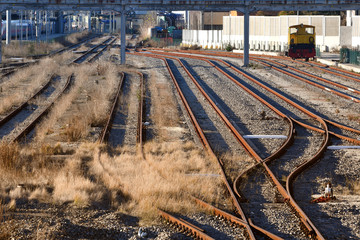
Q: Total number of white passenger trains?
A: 1